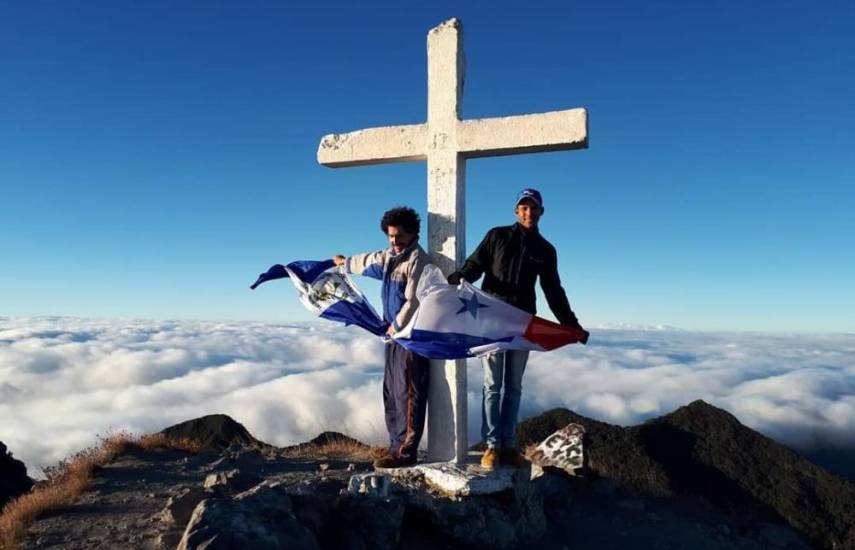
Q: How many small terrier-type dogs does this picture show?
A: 0